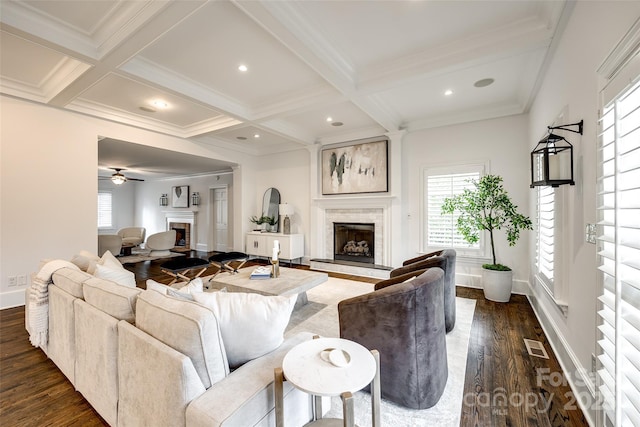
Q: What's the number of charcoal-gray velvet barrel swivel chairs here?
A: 2